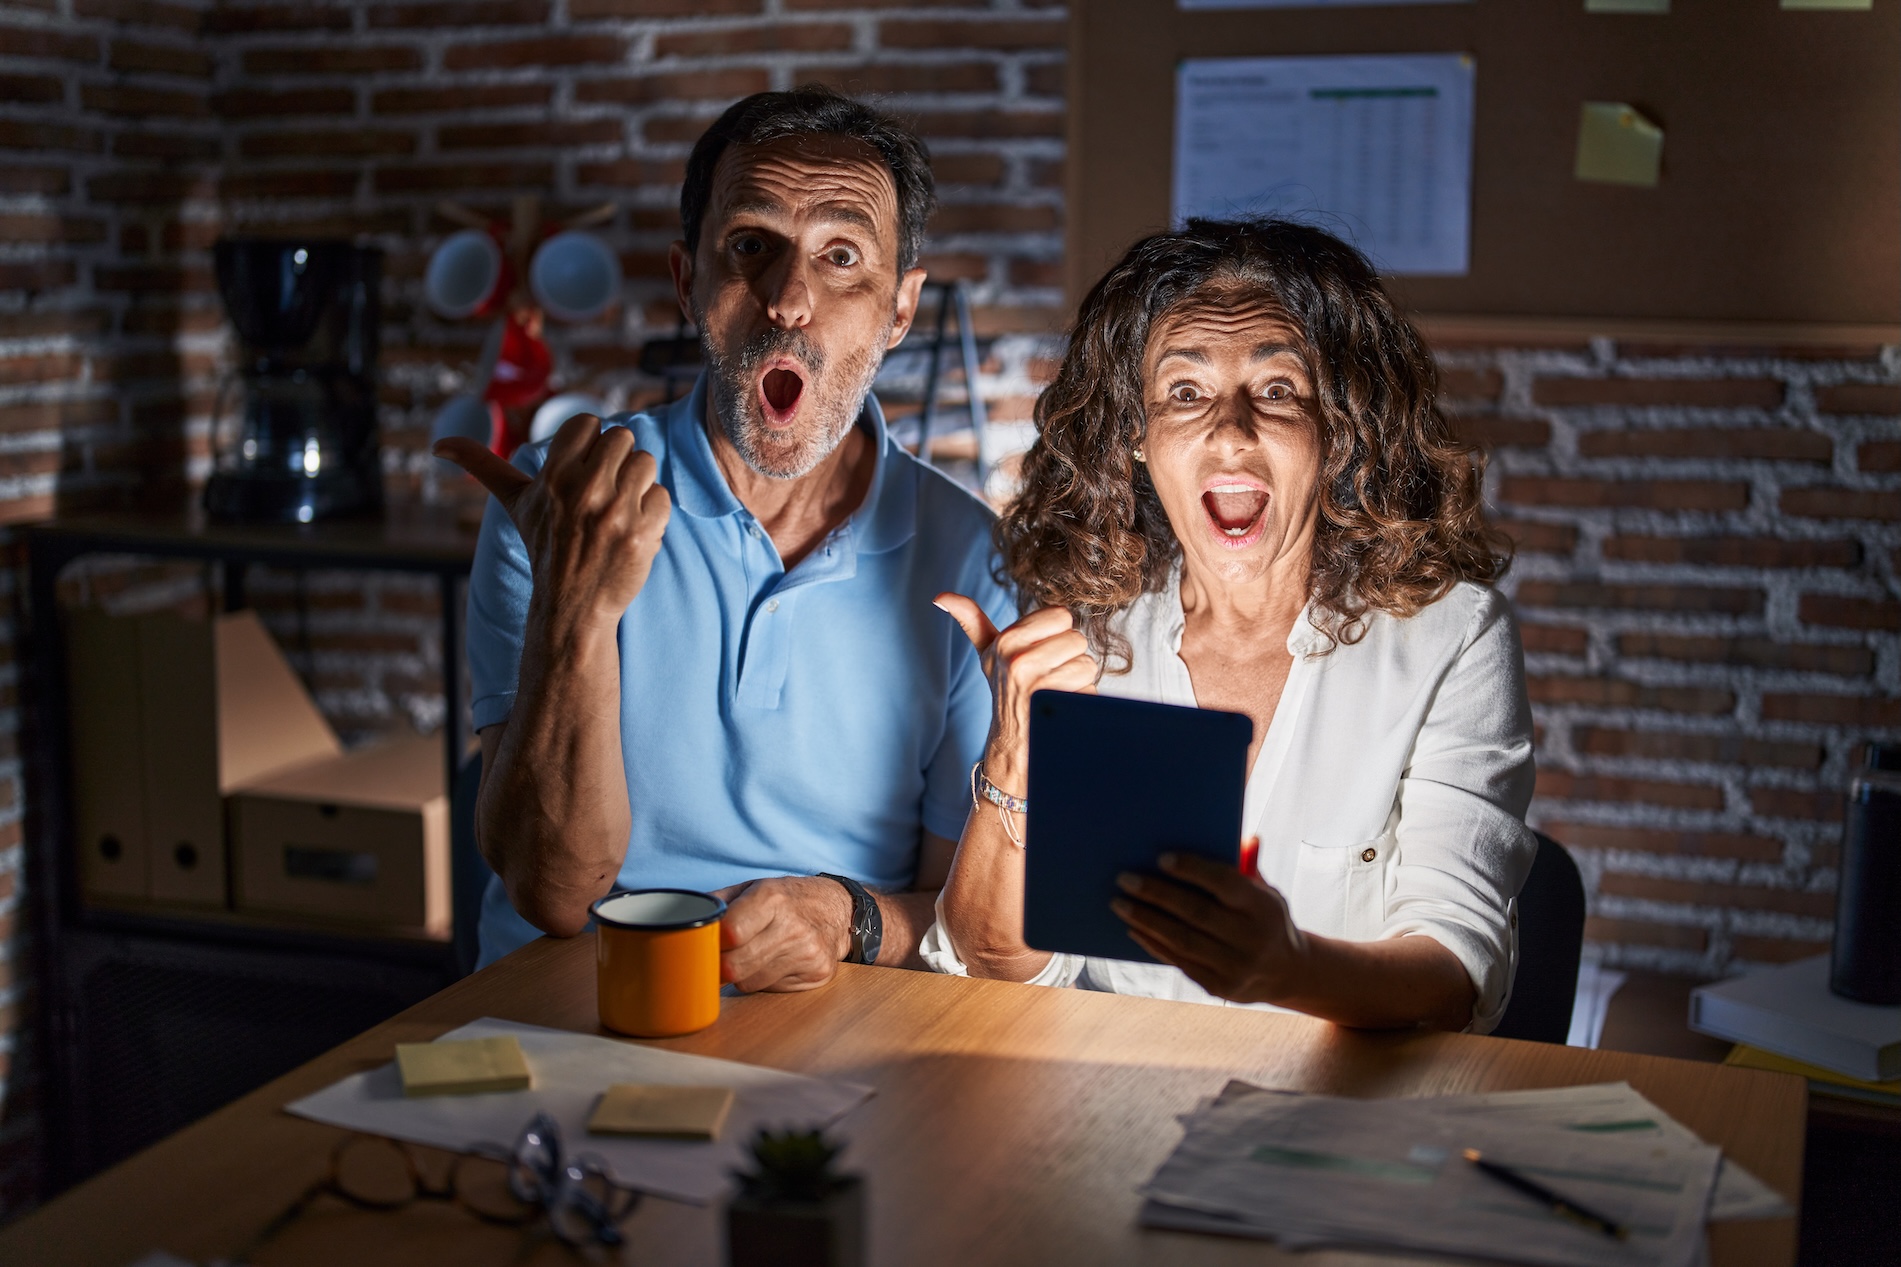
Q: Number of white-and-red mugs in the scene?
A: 5